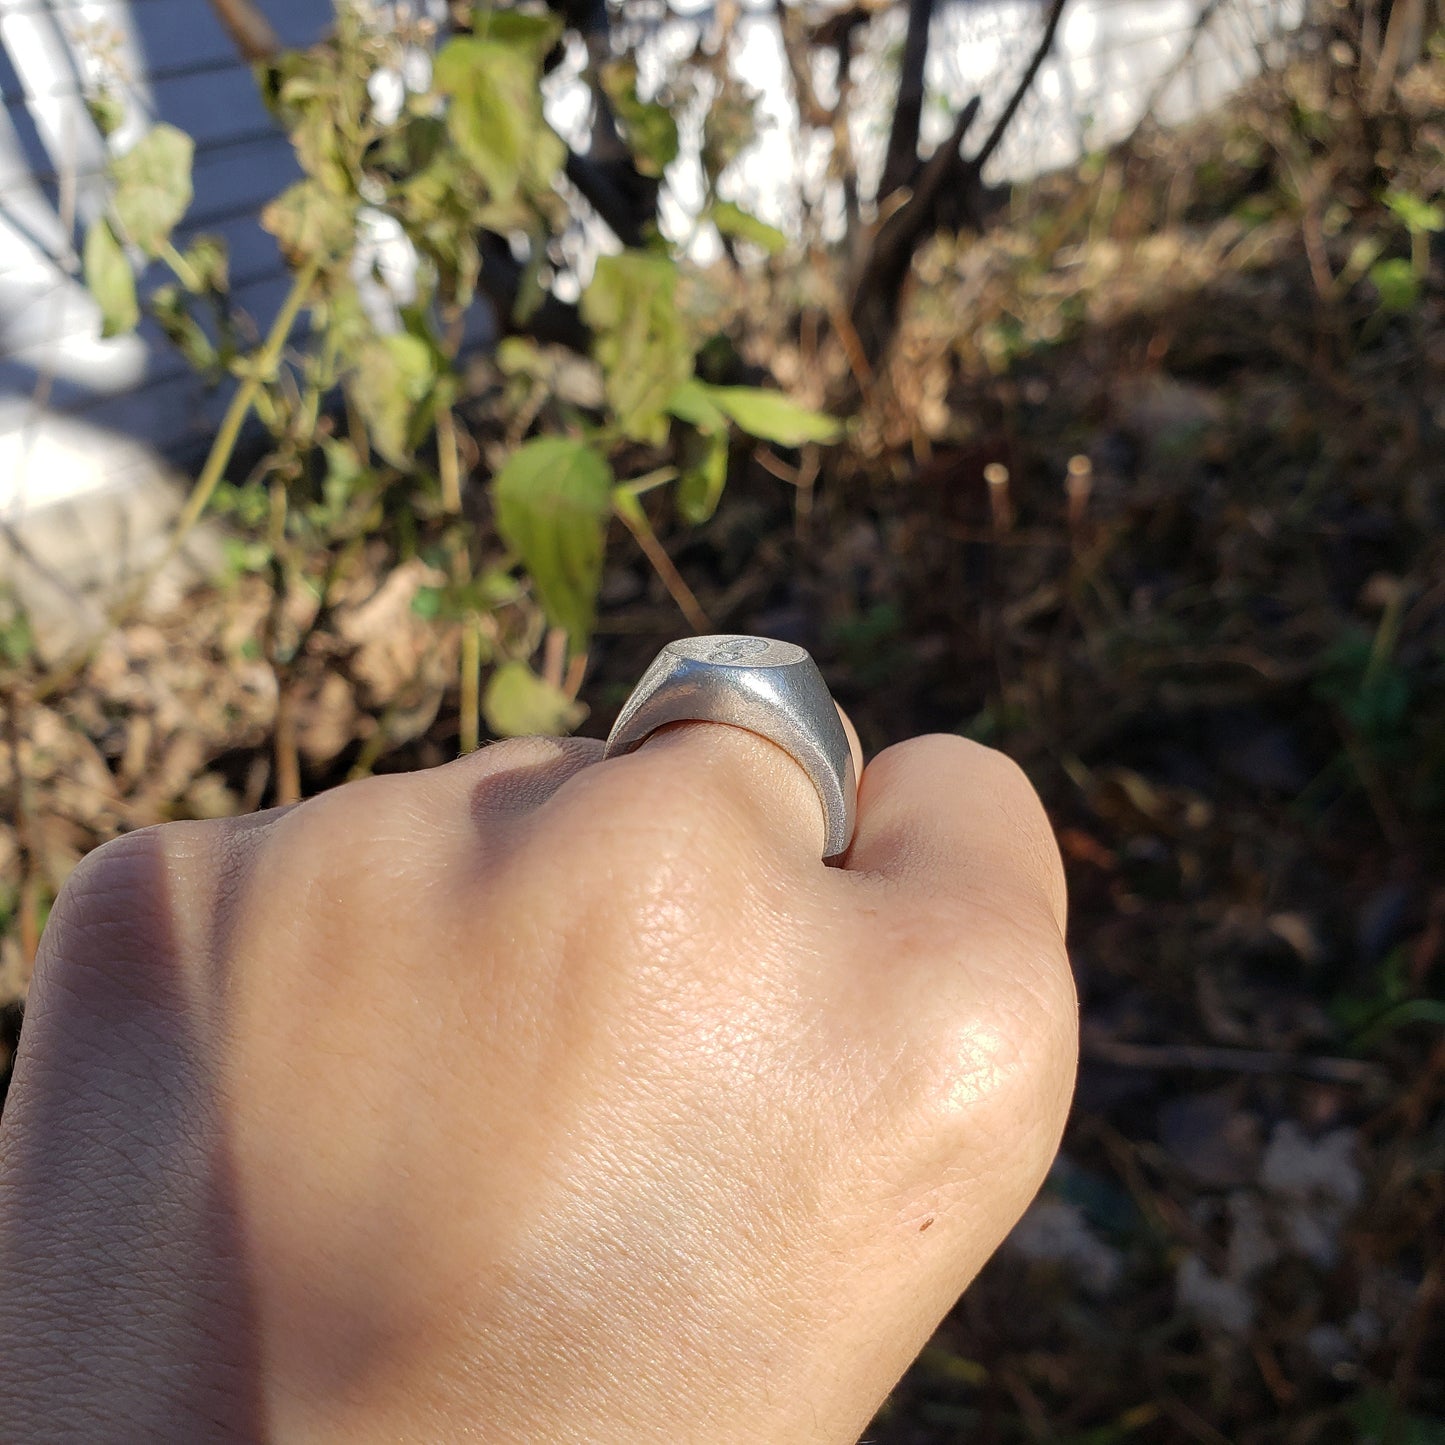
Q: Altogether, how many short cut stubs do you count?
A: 2